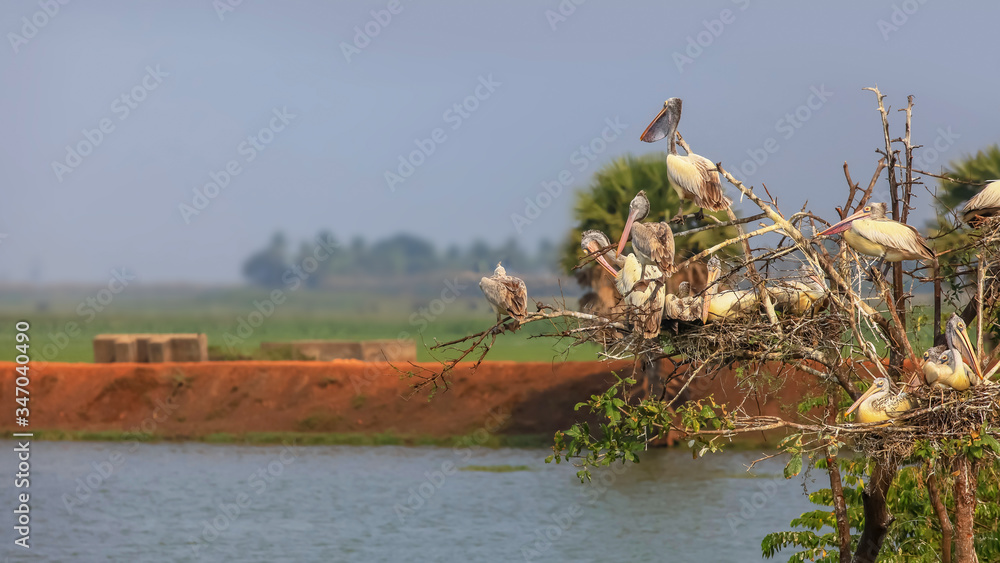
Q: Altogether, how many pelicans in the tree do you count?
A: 13